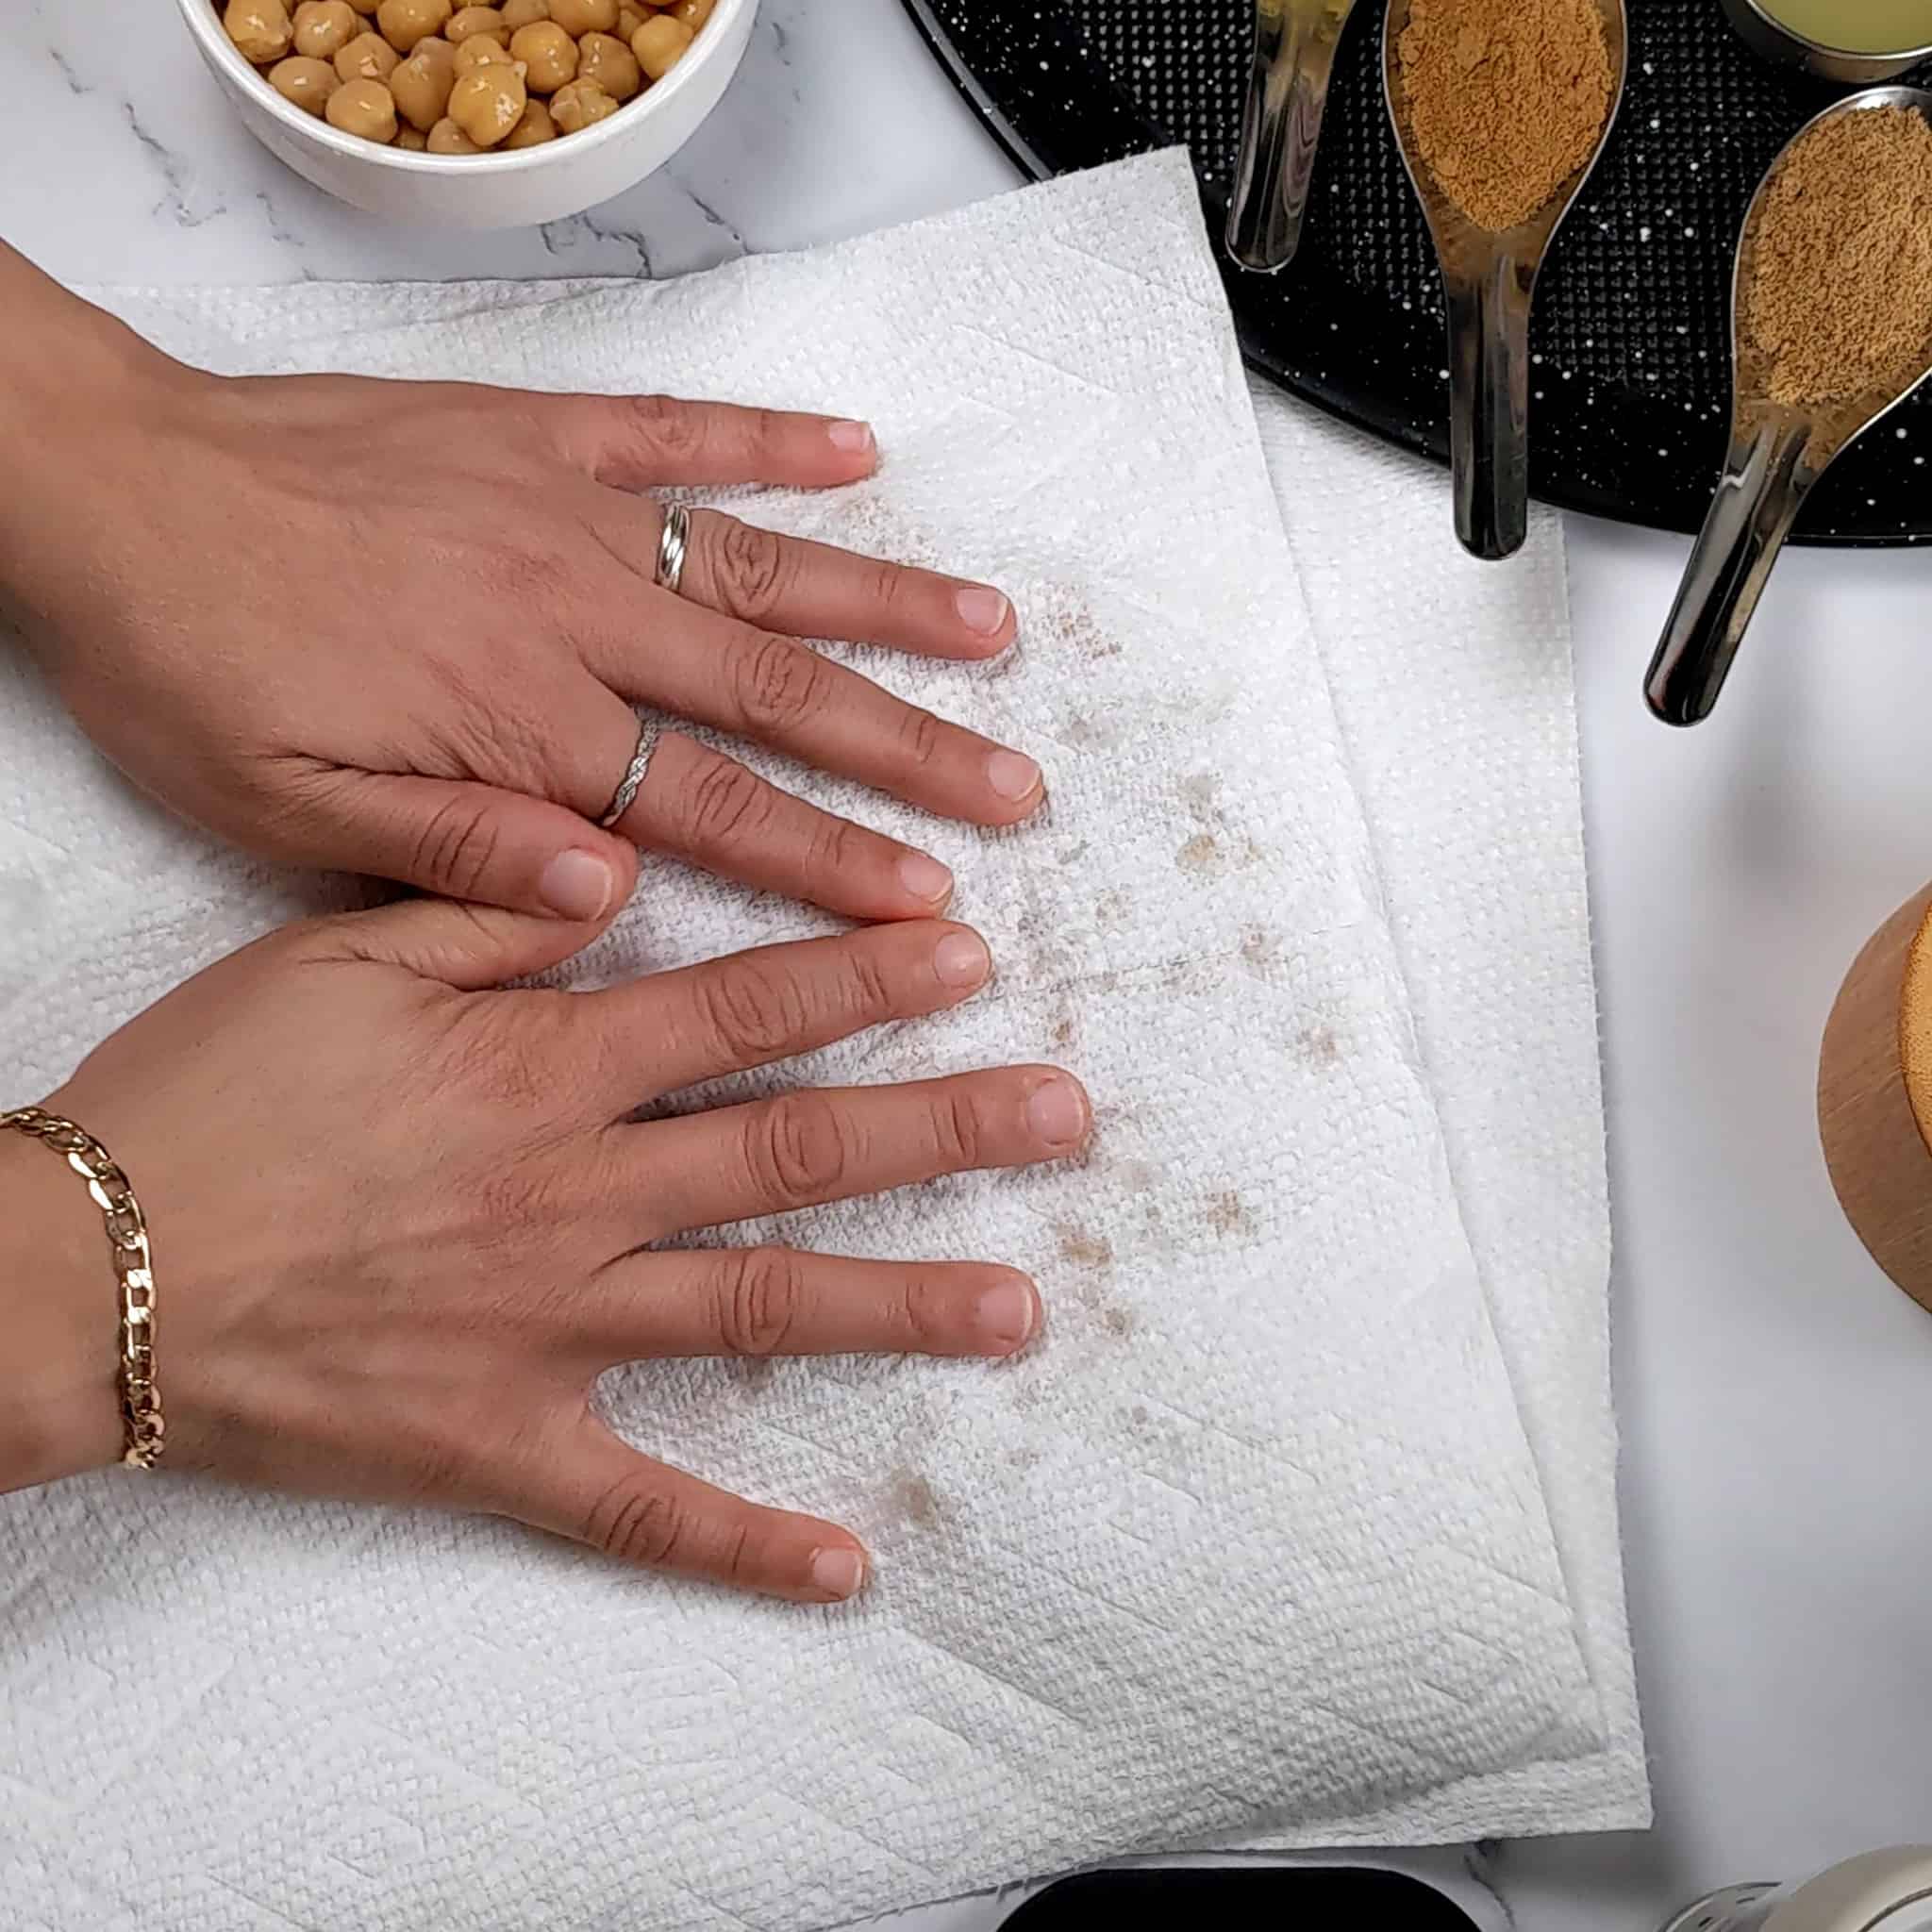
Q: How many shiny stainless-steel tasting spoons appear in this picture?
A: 3